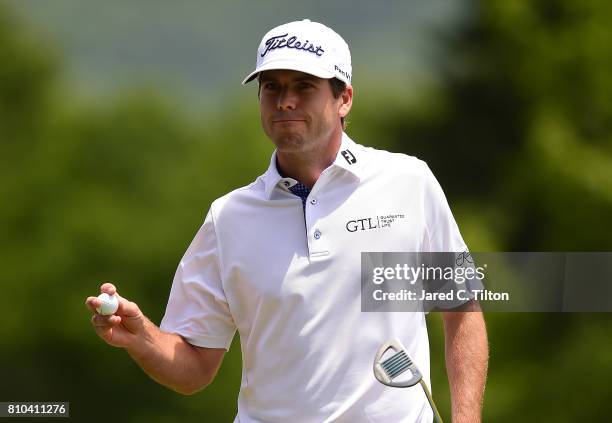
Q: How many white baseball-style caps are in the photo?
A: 1